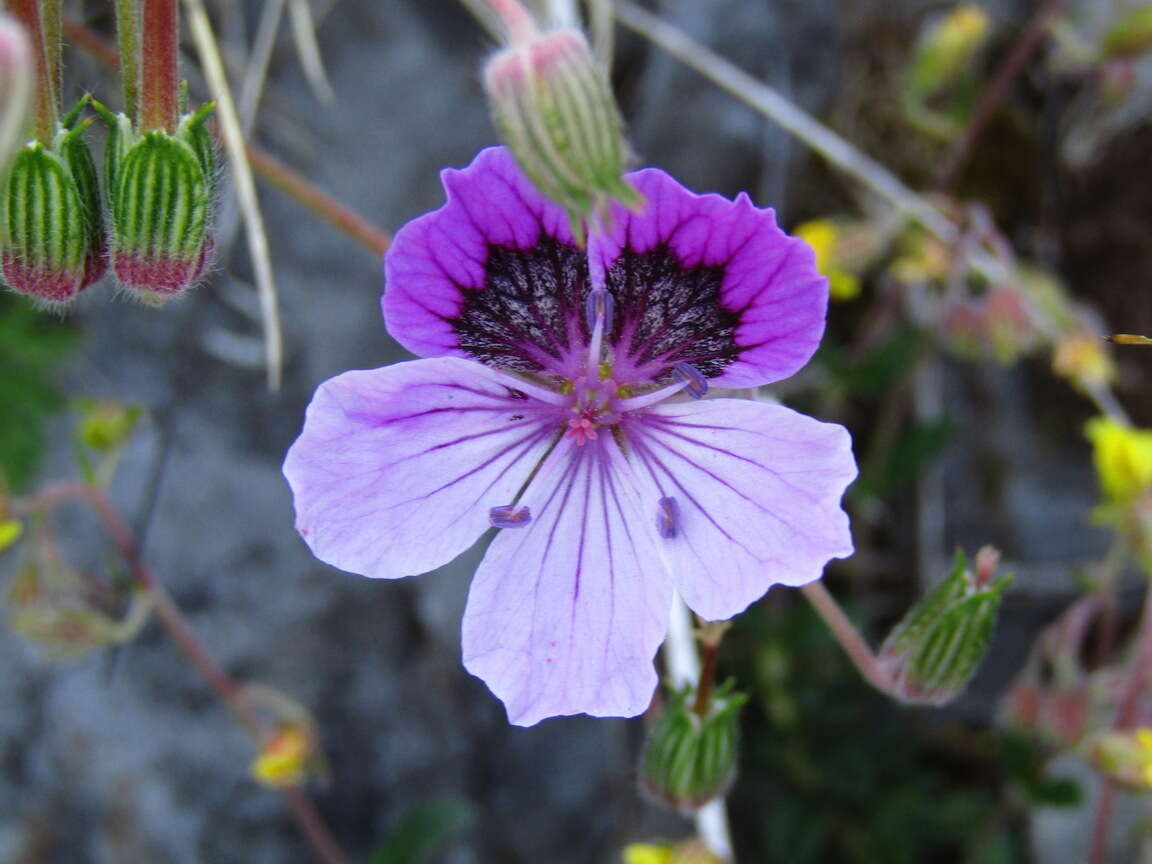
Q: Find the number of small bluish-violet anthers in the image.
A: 4